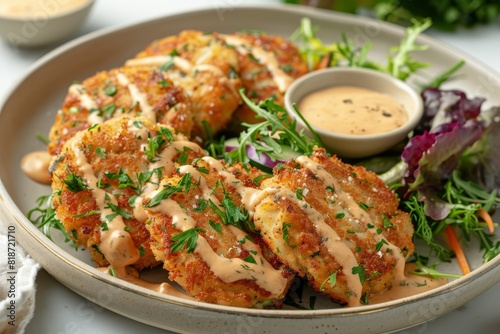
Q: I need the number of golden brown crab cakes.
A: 6